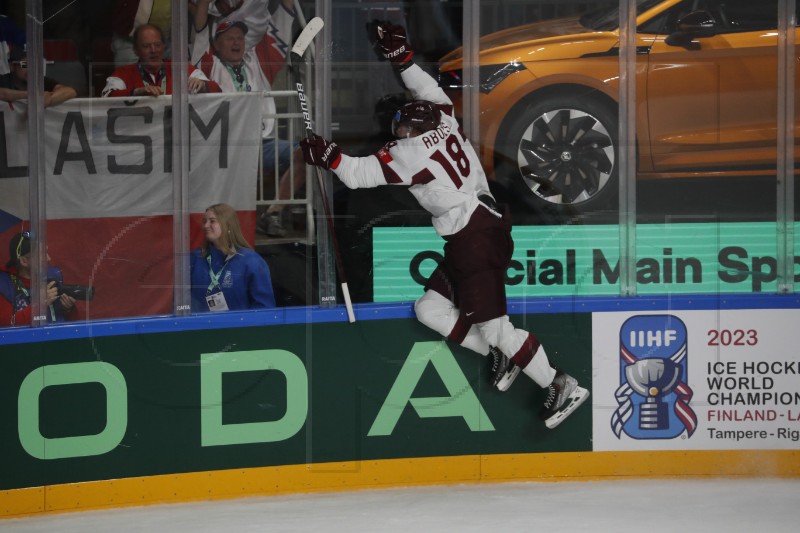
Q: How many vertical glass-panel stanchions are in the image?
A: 6